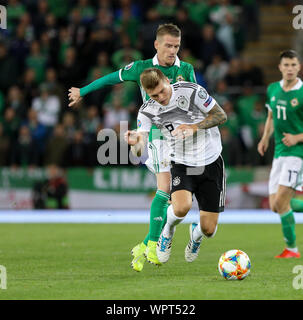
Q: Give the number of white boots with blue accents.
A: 2